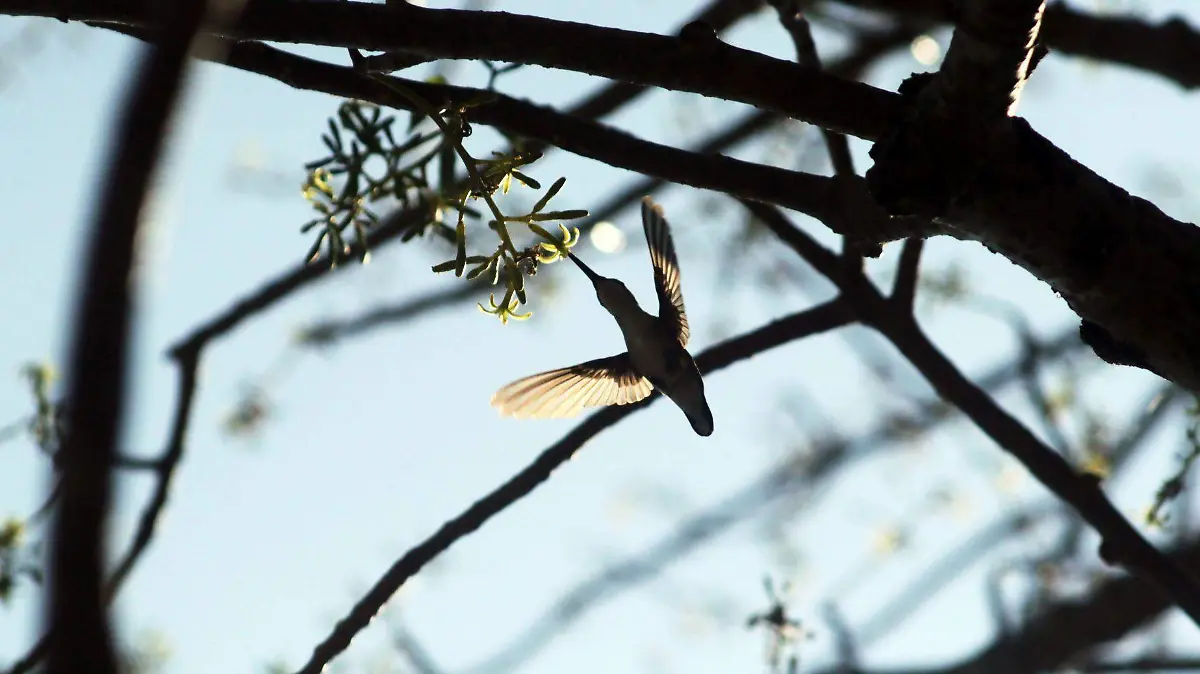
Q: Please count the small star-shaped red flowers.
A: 0